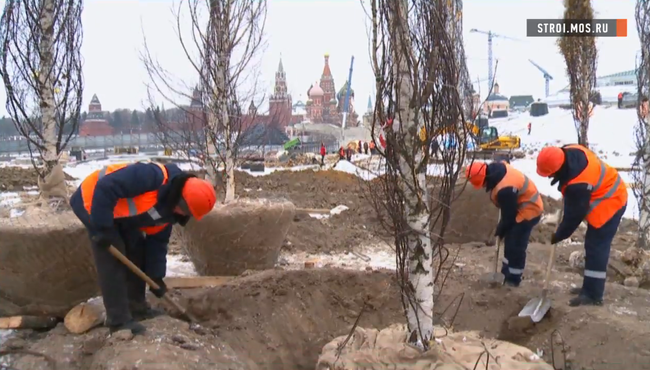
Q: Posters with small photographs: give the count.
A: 0